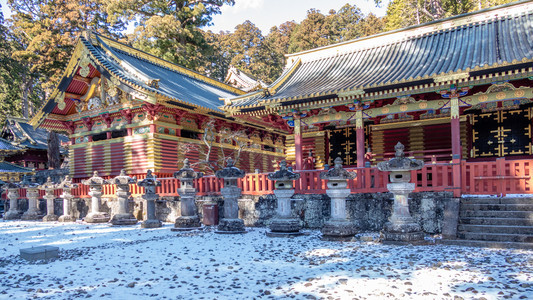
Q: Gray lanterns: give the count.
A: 12